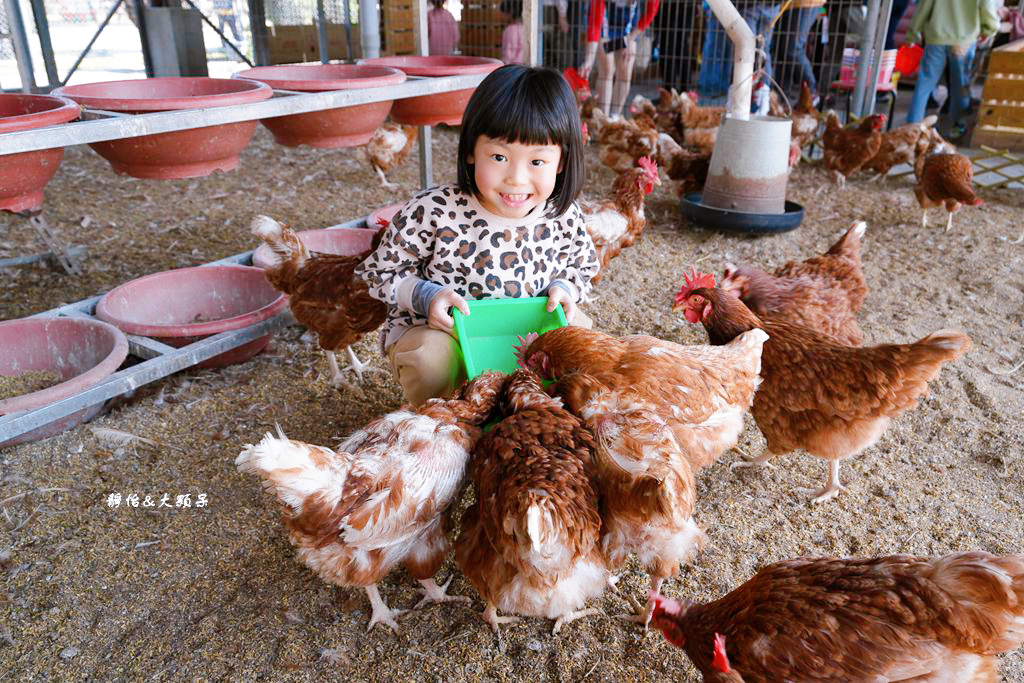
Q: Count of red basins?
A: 8